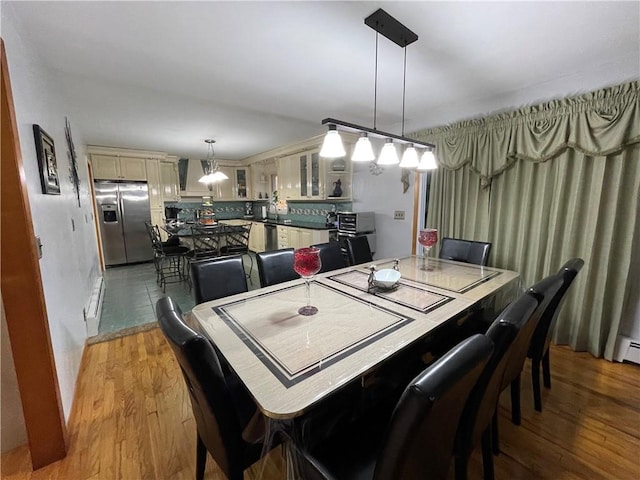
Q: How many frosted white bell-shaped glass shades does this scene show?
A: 5